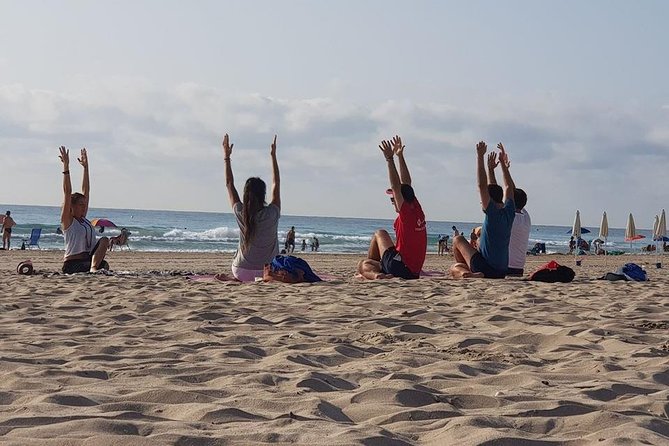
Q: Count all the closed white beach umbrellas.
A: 5